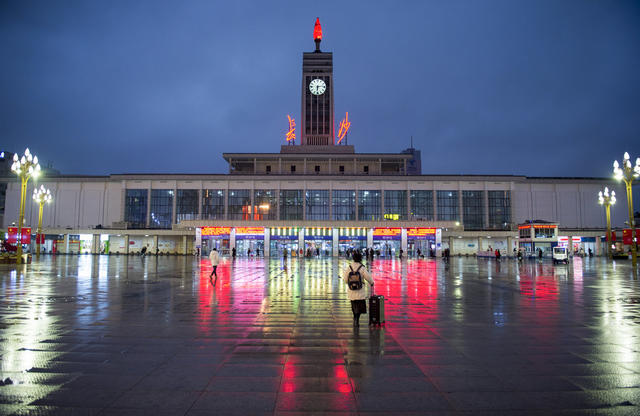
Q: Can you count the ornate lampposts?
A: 4